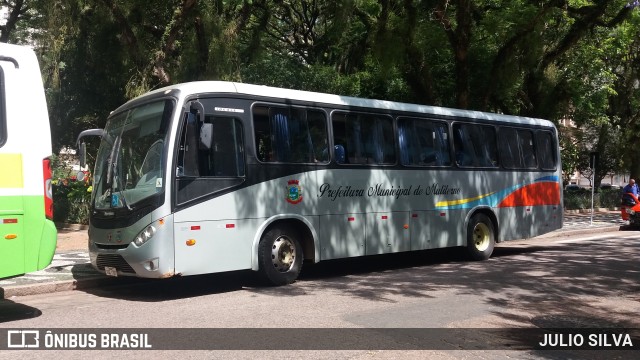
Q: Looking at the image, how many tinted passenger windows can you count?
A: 6